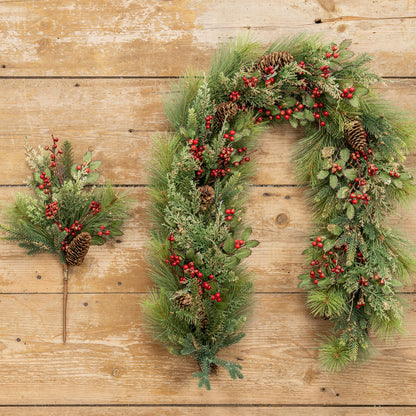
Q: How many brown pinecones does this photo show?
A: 6